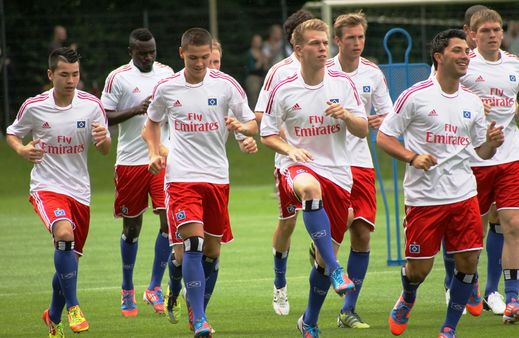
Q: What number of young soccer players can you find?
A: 10